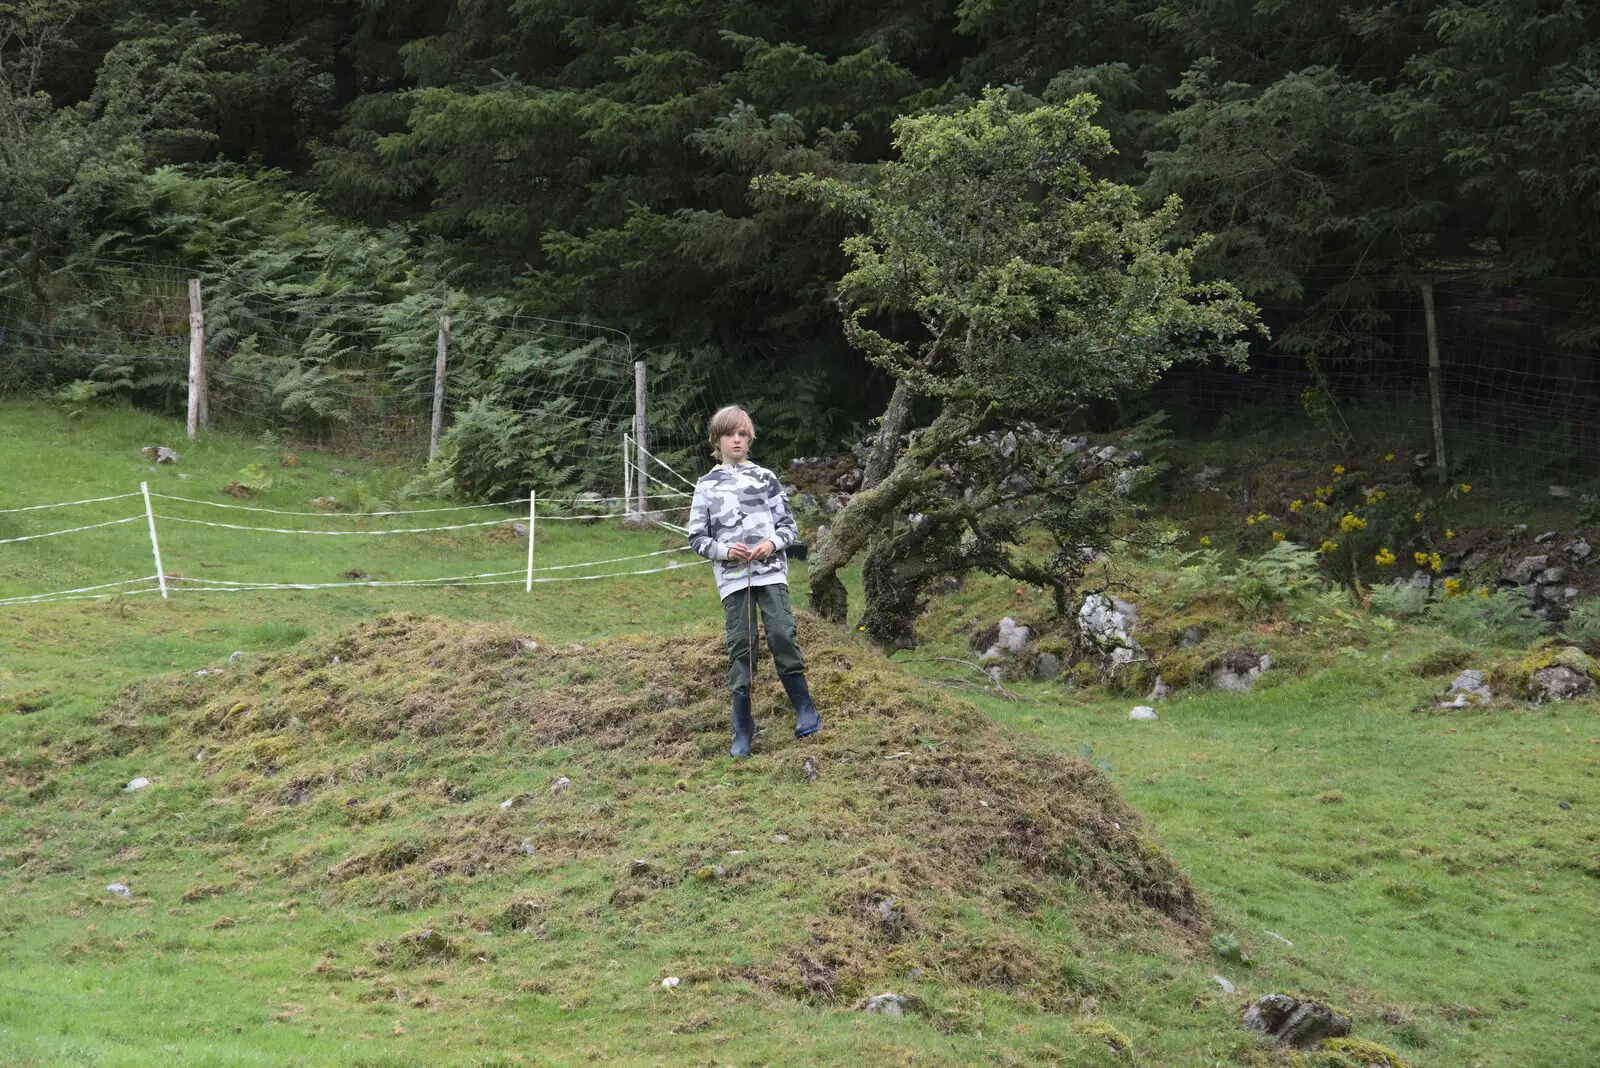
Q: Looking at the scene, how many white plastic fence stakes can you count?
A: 3